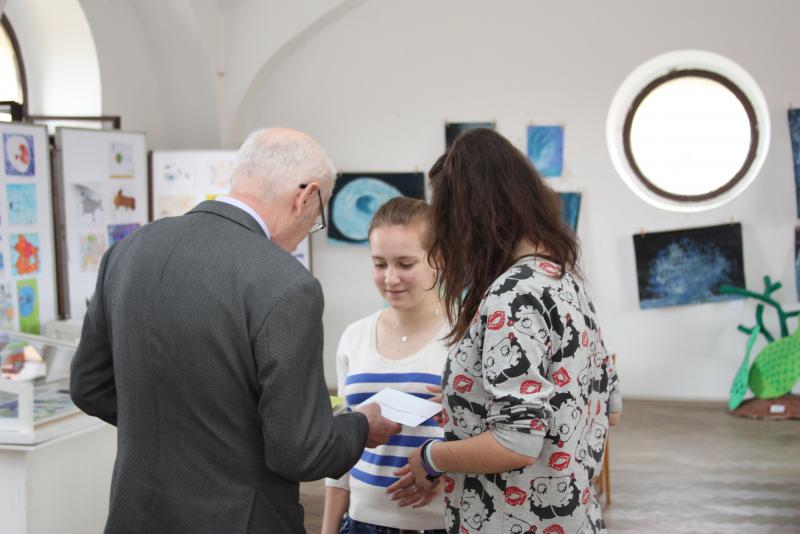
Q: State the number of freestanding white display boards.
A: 3